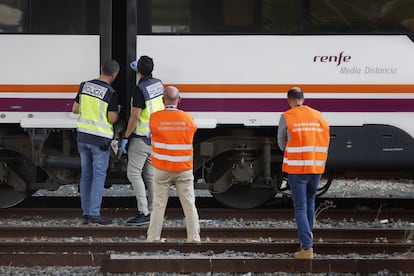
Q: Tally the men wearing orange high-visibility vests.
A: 2